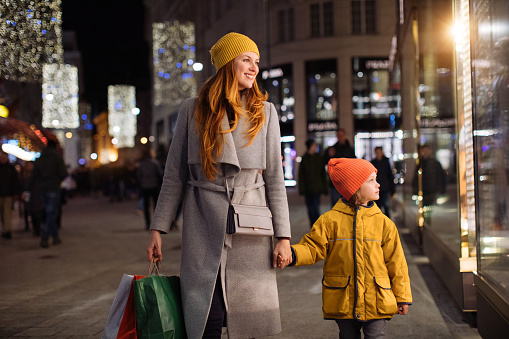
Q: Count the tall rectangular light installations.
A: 4